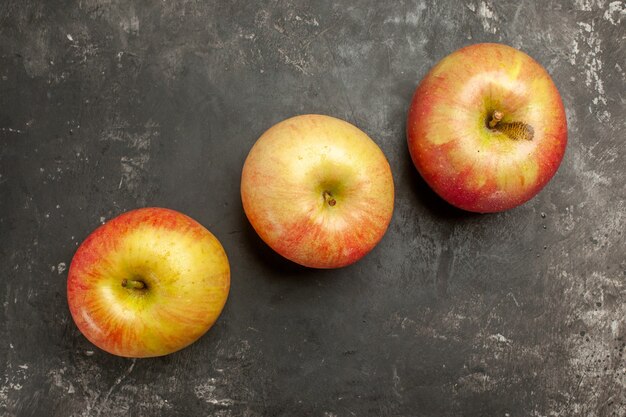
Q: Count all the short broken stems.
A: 3